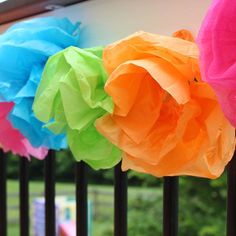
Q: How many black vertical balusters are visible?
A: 7